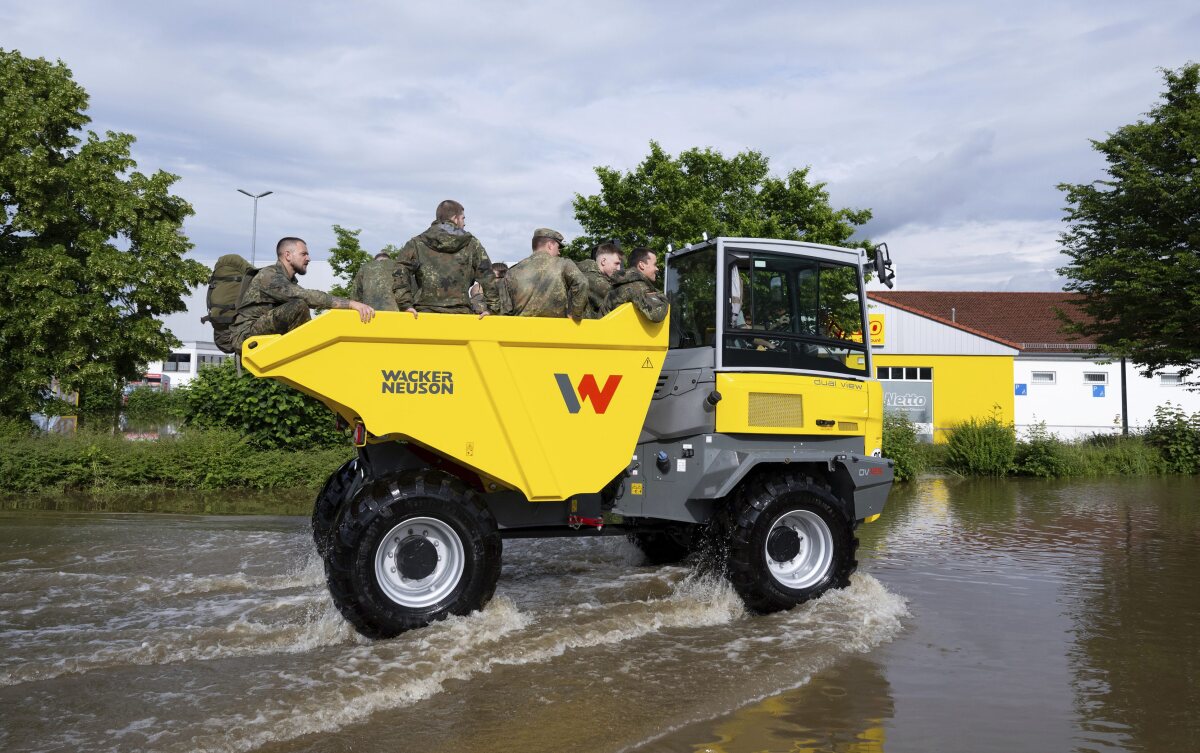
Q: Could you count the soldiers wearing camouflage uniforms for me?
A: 7